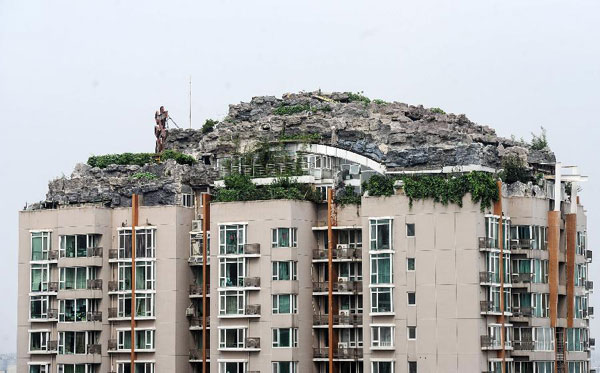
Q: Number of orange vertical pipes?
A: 6